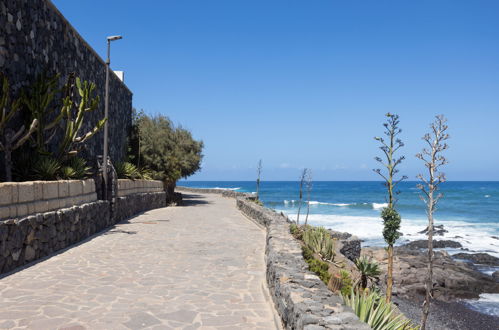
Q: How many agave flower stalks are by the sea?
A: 5